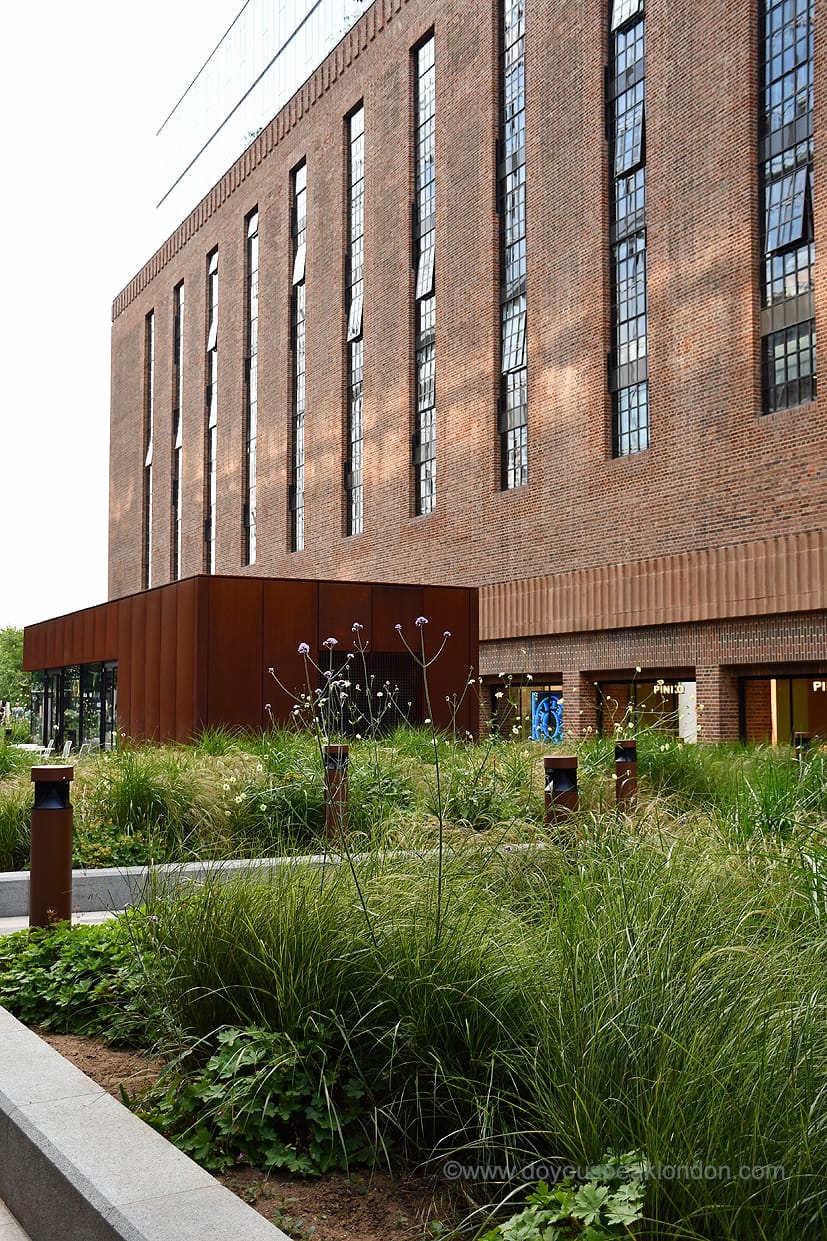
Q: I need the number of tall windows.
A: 10